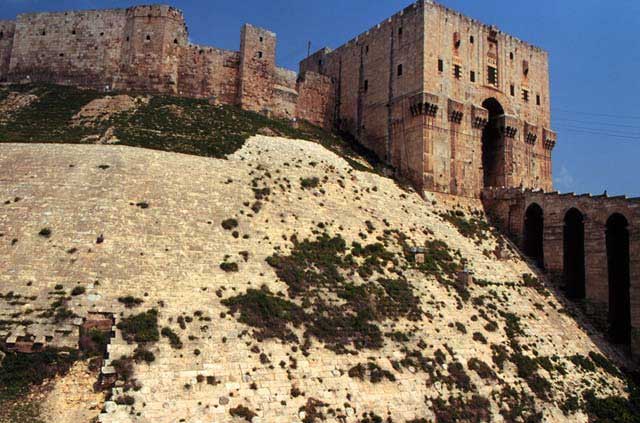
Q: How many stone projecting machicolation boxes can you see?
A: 6